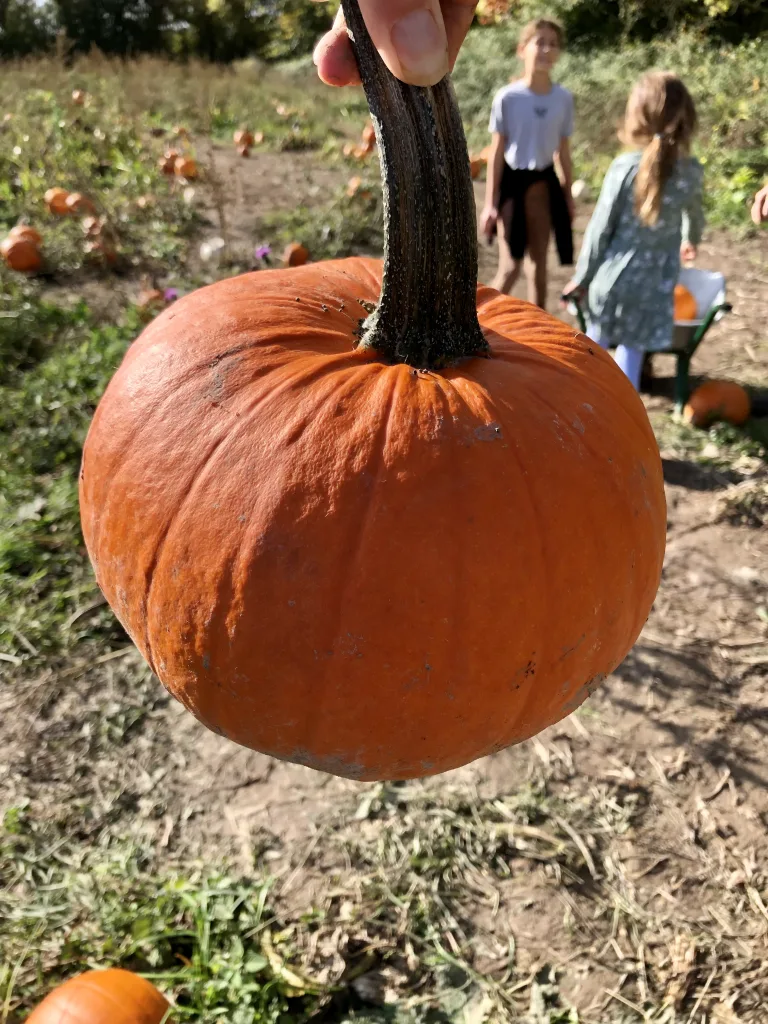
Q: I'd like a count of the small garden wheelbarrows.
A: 1